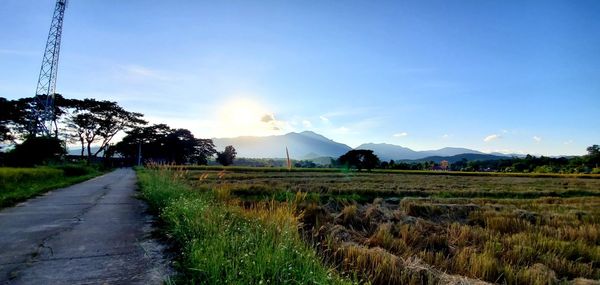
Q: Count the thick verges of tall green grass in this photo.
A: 1